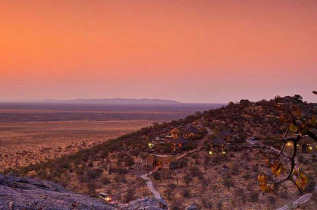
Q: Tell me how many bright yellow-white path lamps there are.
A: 5